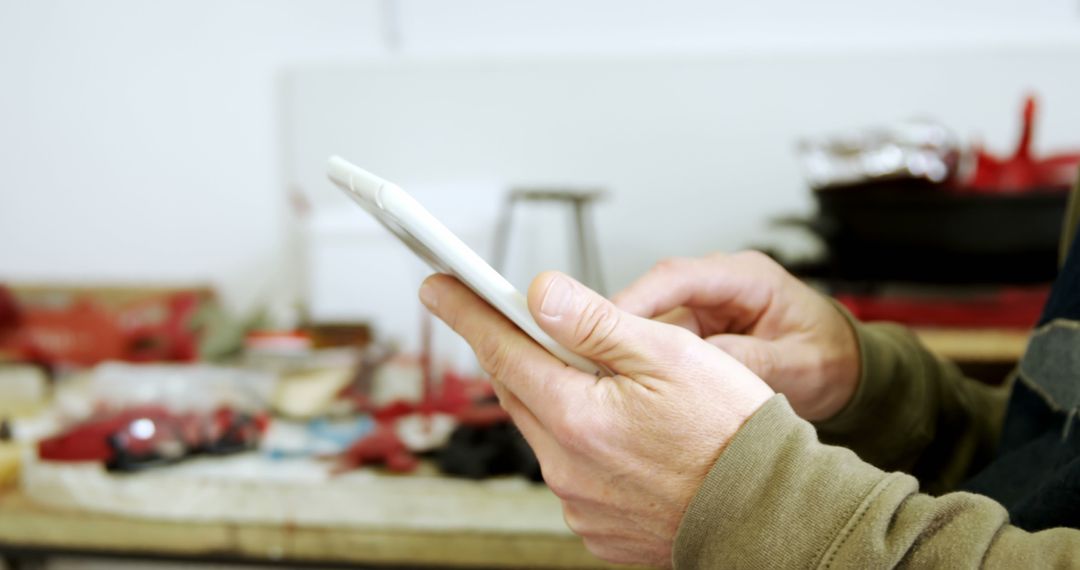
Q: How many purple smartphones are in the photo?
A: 0